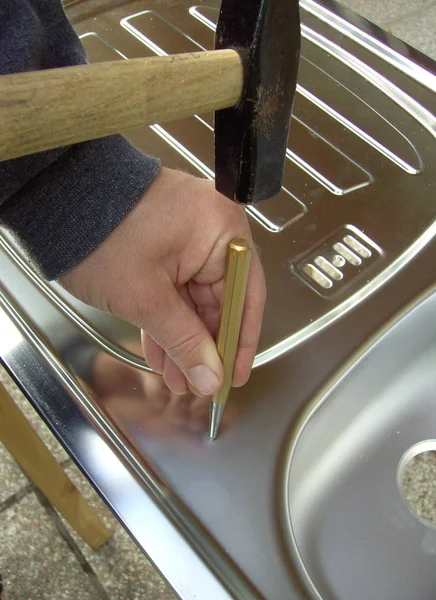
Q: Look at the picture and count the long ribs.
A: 3